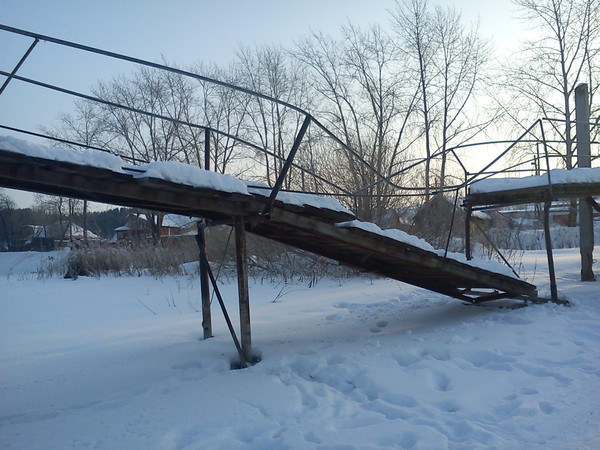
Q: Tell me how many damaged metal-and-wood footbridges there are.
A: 1